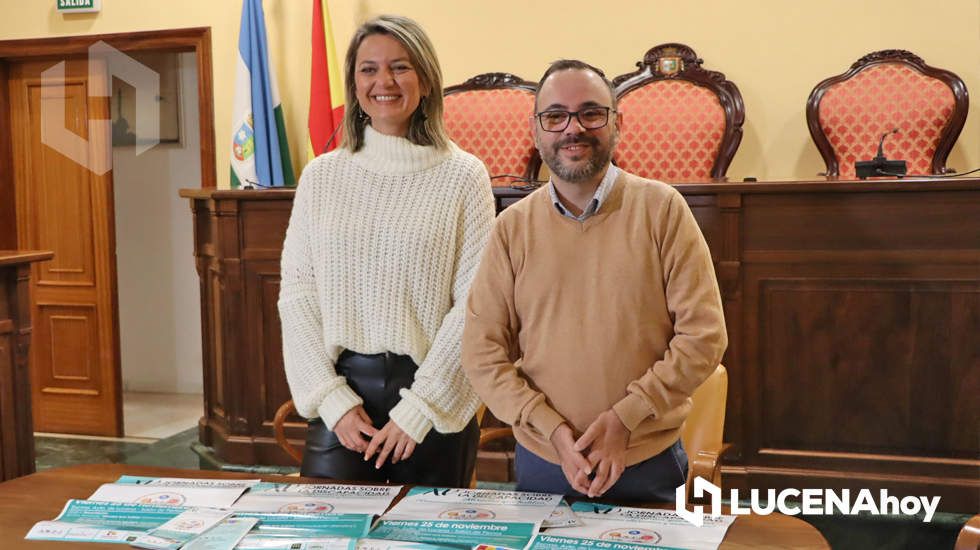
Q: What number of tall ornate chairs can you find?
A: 3